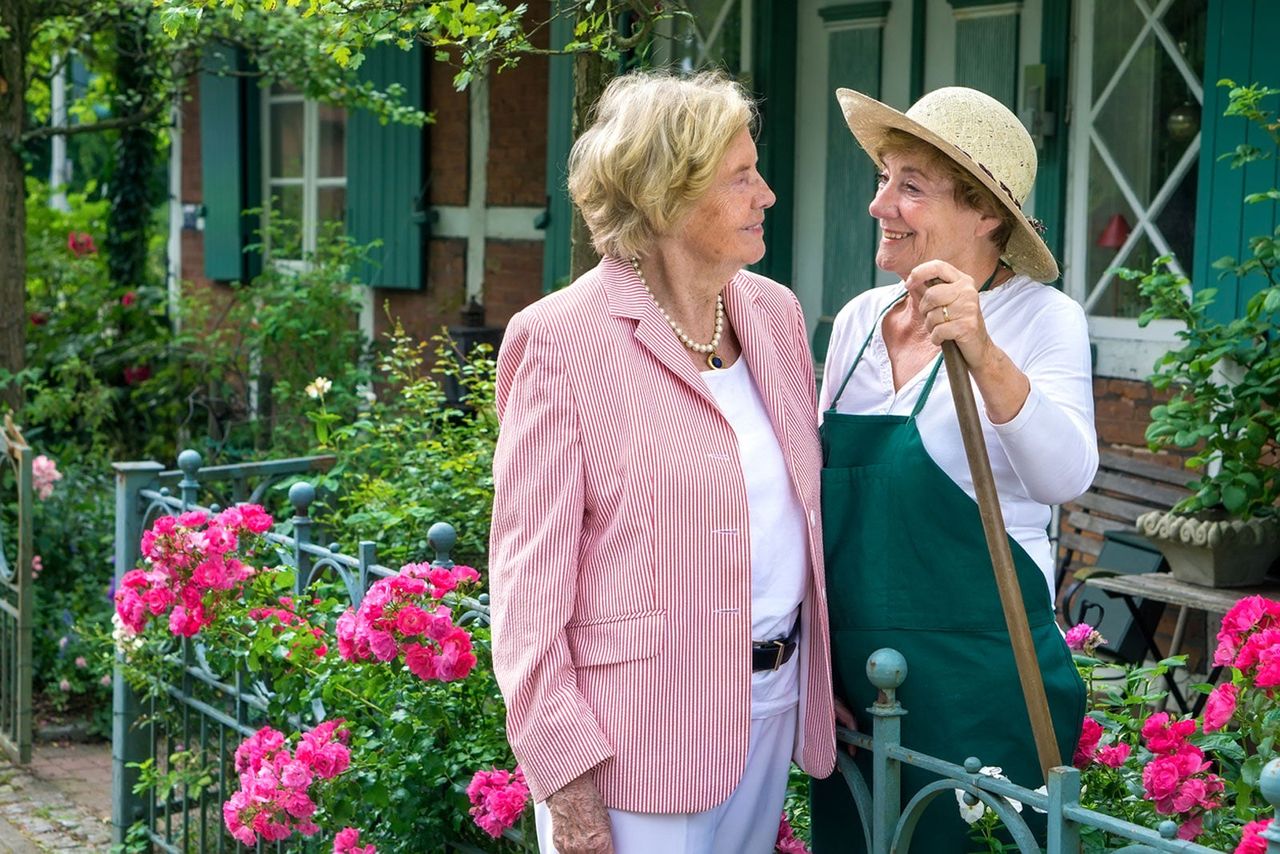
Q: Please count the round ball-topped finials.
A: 5